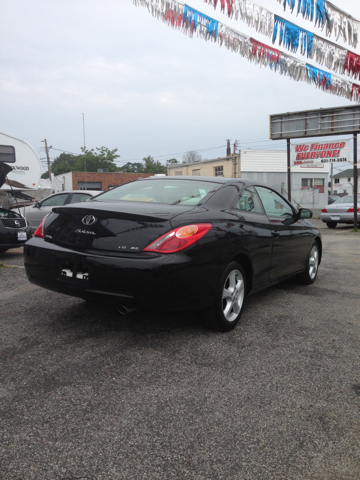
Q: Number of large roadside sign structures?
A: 1